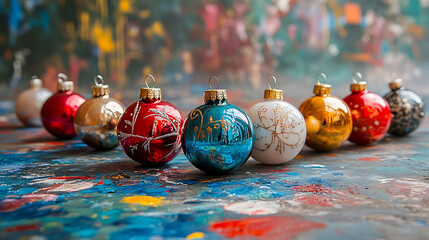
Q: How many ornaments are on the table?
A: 9